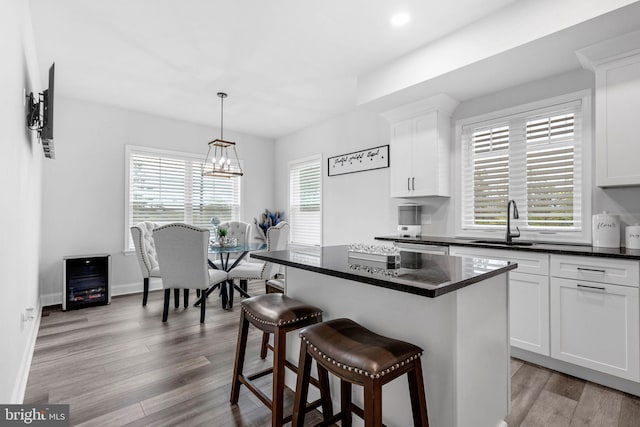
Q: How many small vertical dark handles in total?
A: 2